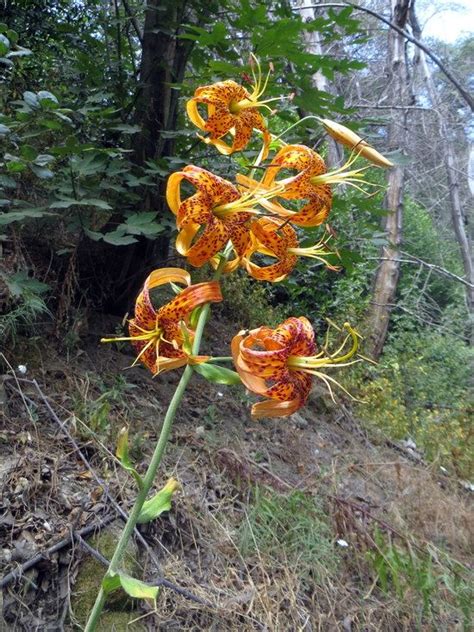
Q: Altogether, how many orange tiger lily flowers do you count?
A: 6